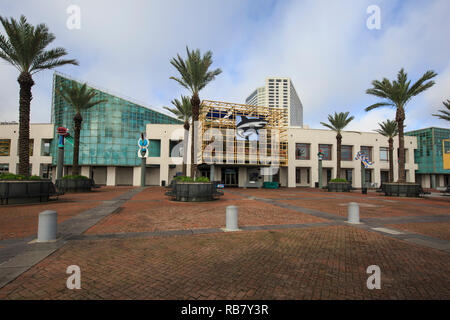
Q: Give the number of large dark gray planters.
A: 5